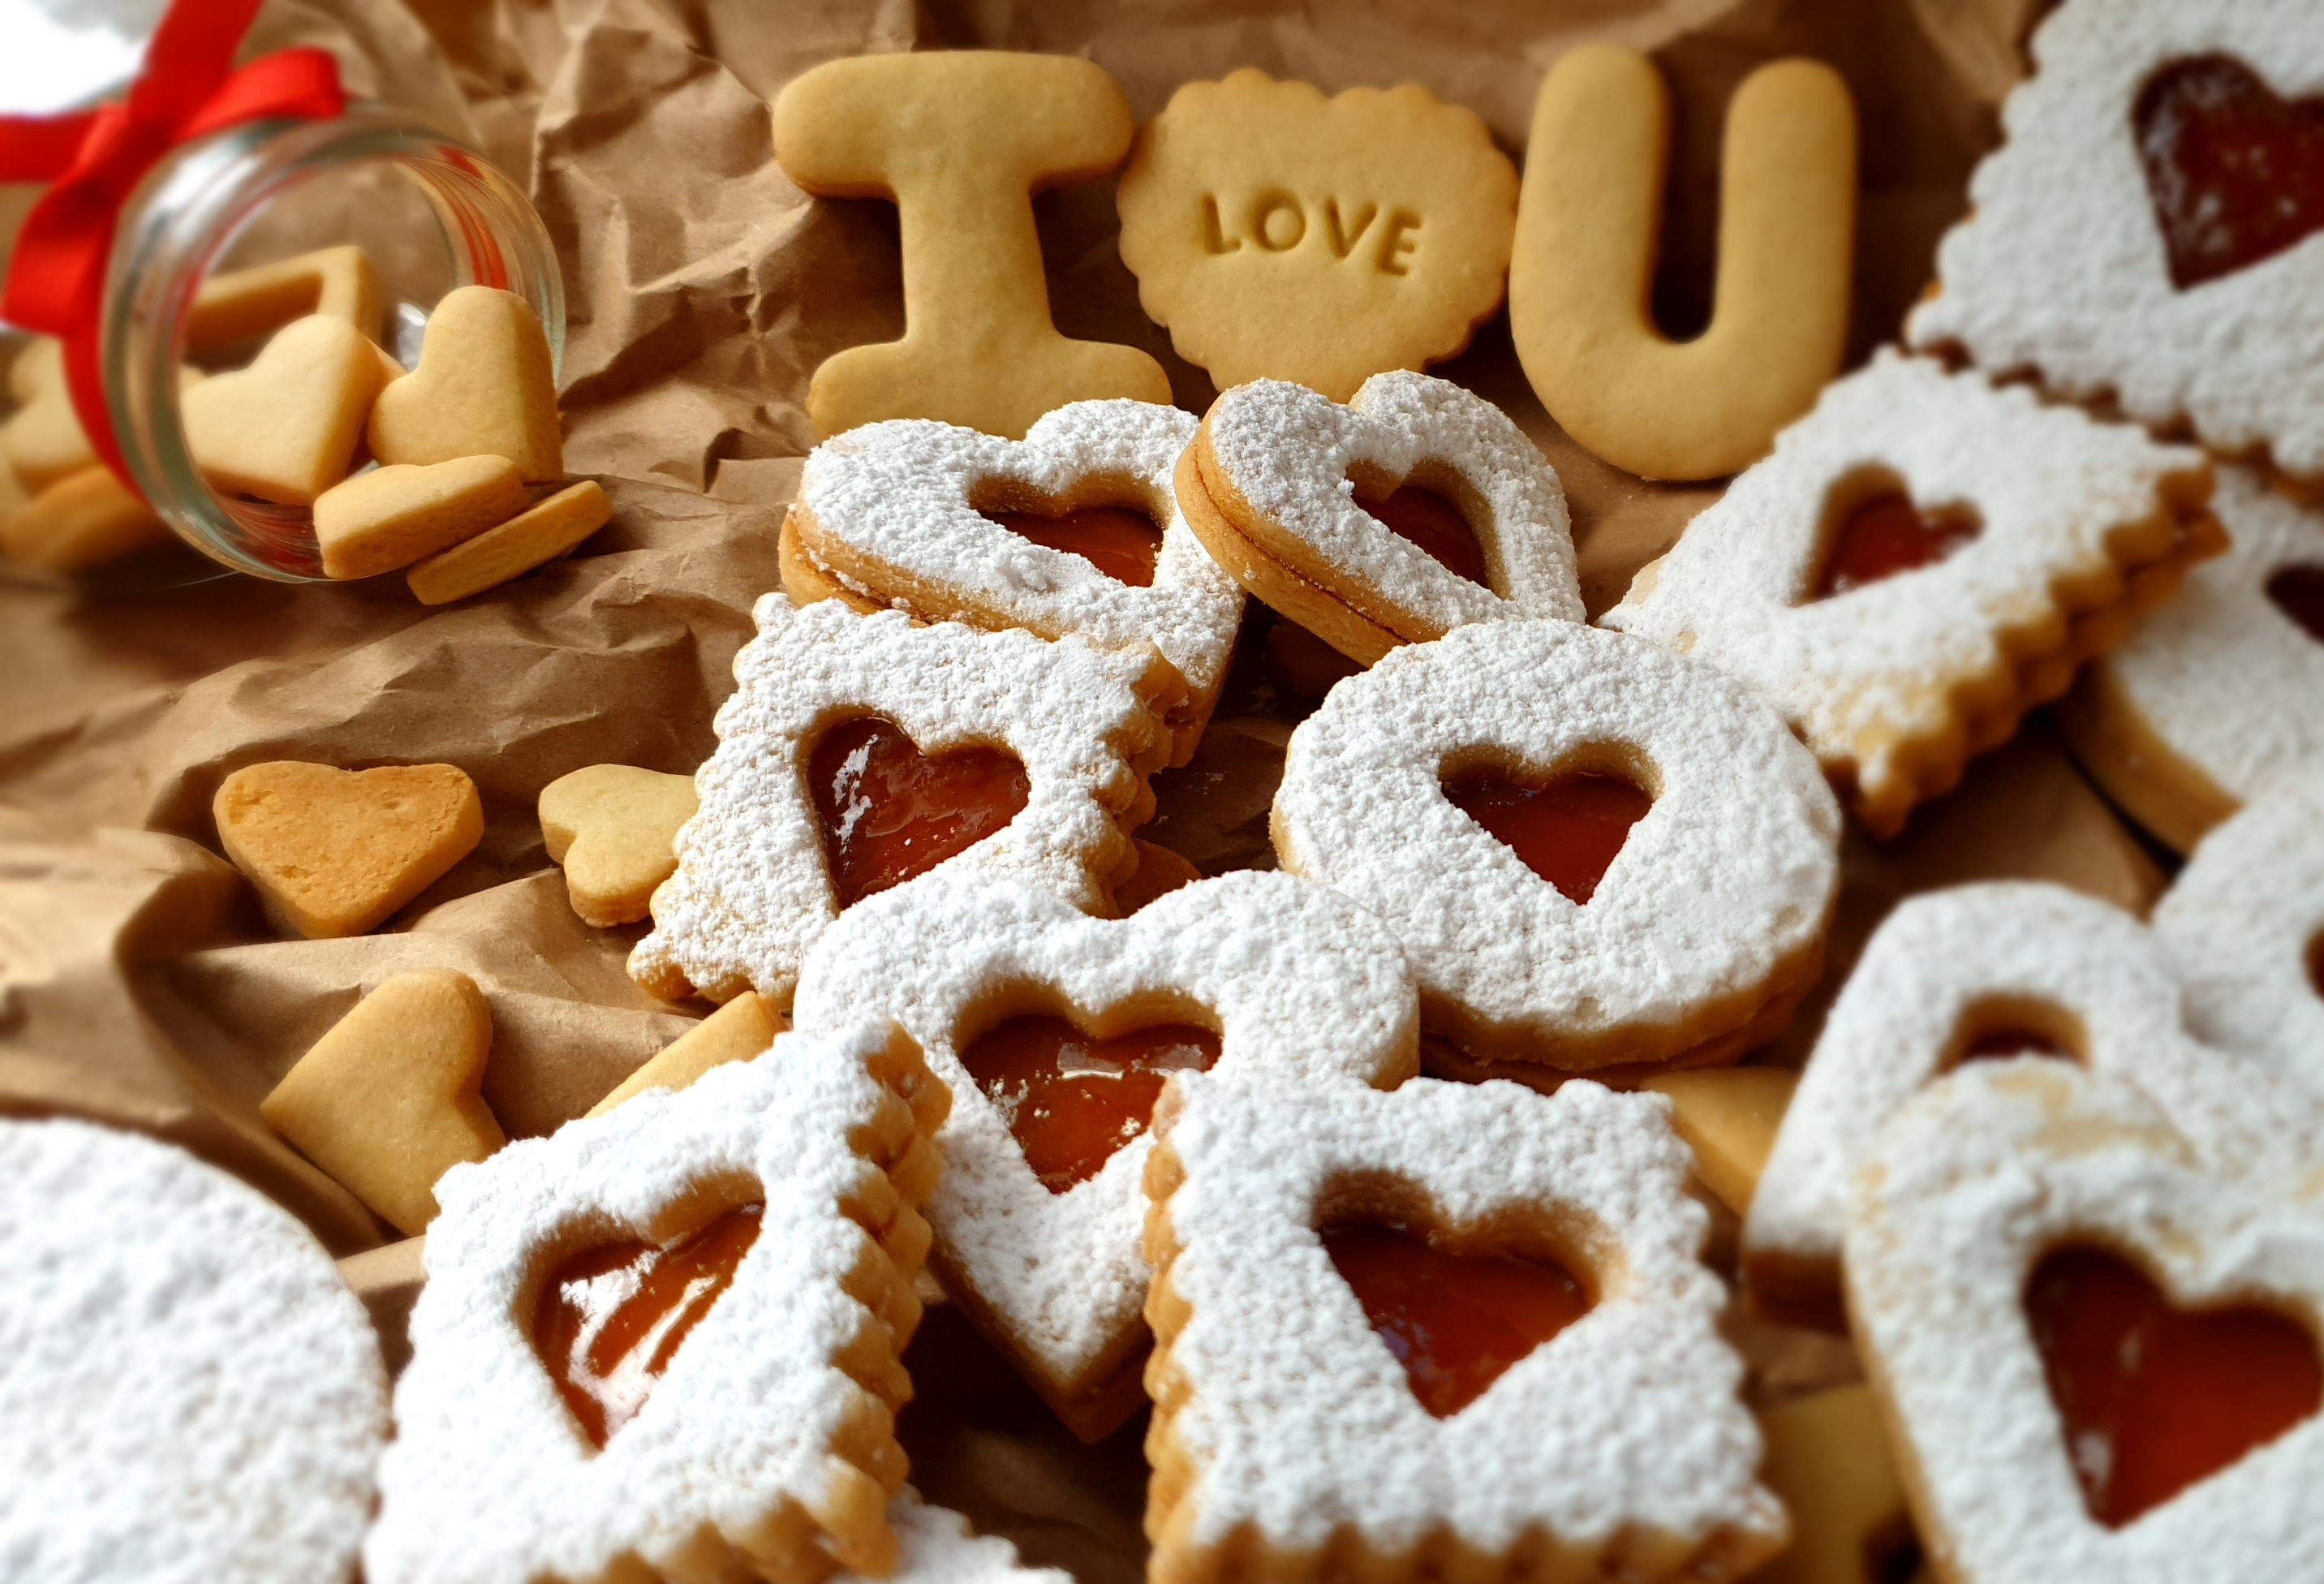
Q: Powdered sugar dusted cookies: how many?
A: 15